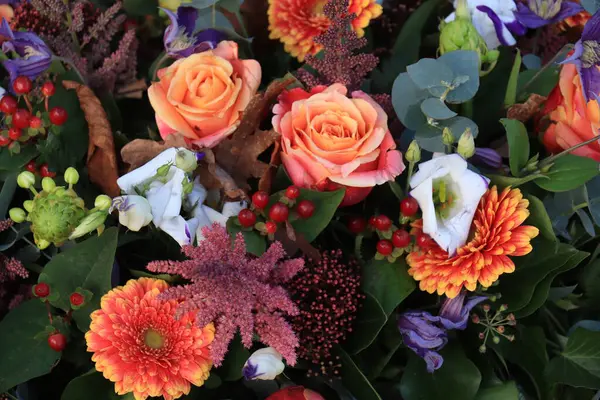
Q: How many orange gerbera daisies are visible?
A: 3